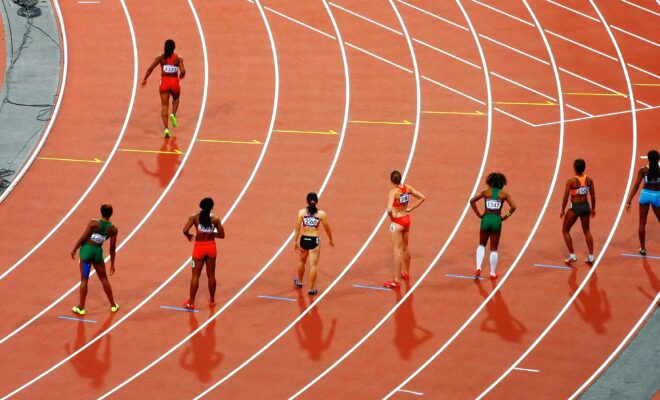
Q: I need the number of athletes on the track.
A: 8